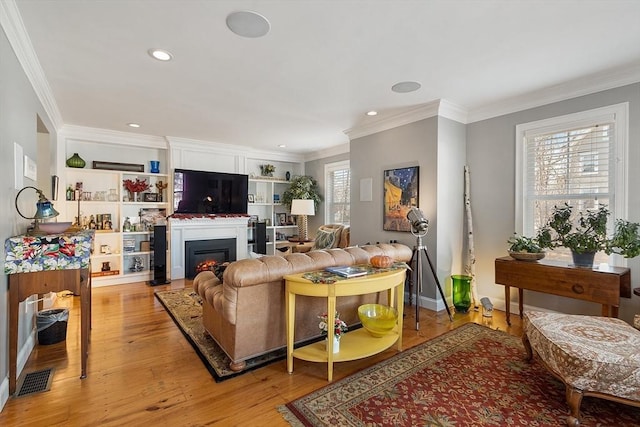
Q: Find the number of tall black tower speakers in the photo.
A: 2